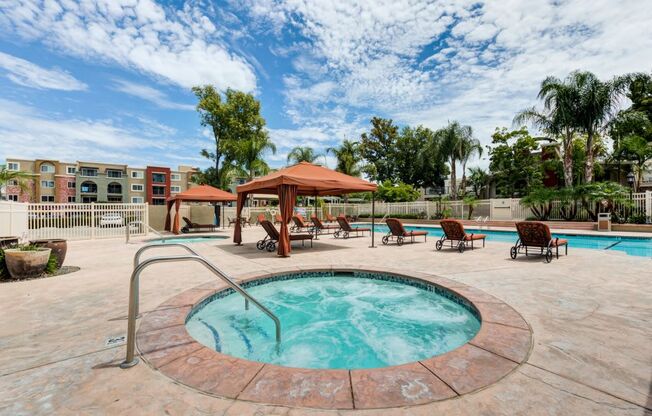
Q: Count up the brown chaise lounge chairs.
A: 7